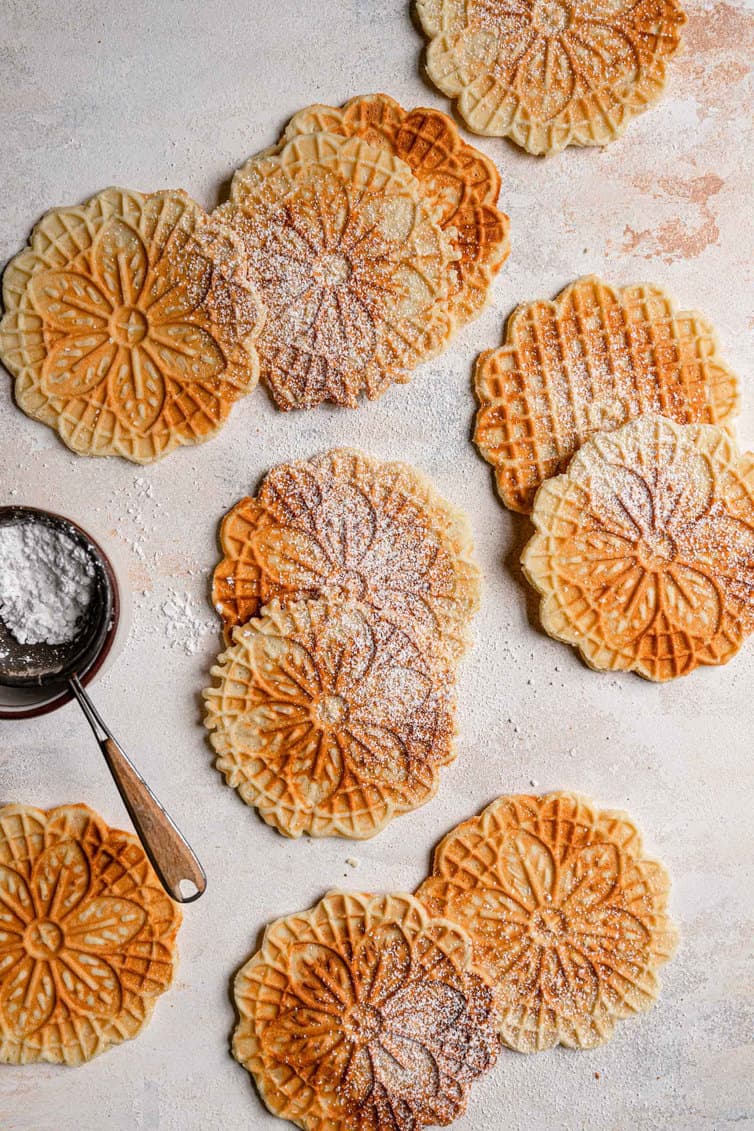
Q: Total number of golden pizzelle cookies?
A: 11